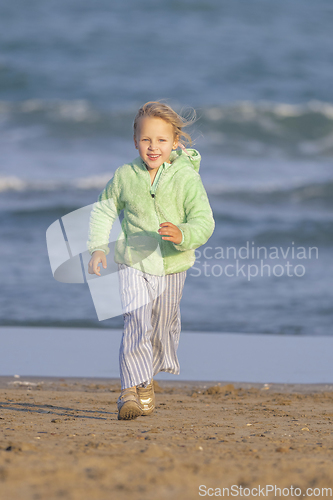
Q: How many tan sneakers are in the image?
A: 2